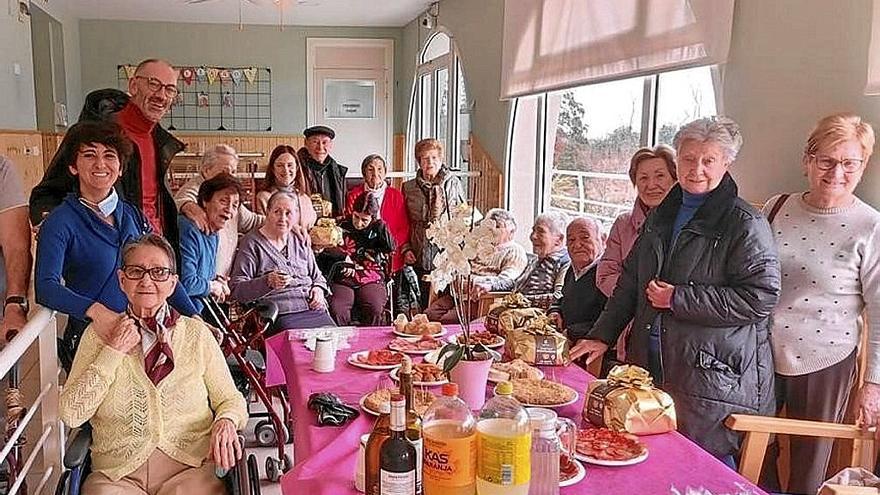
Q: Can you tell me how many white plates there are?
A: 11